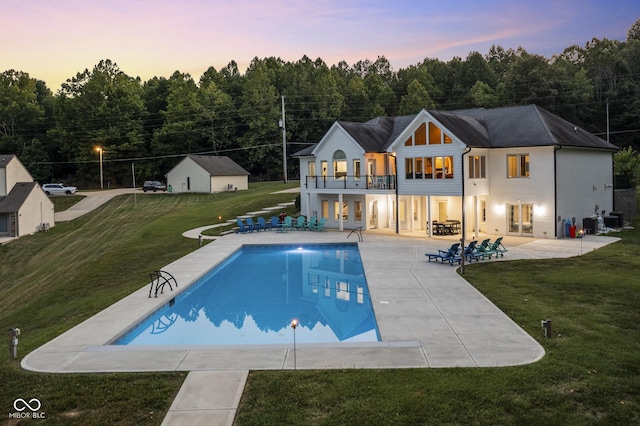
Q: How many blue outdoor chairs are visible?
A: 6